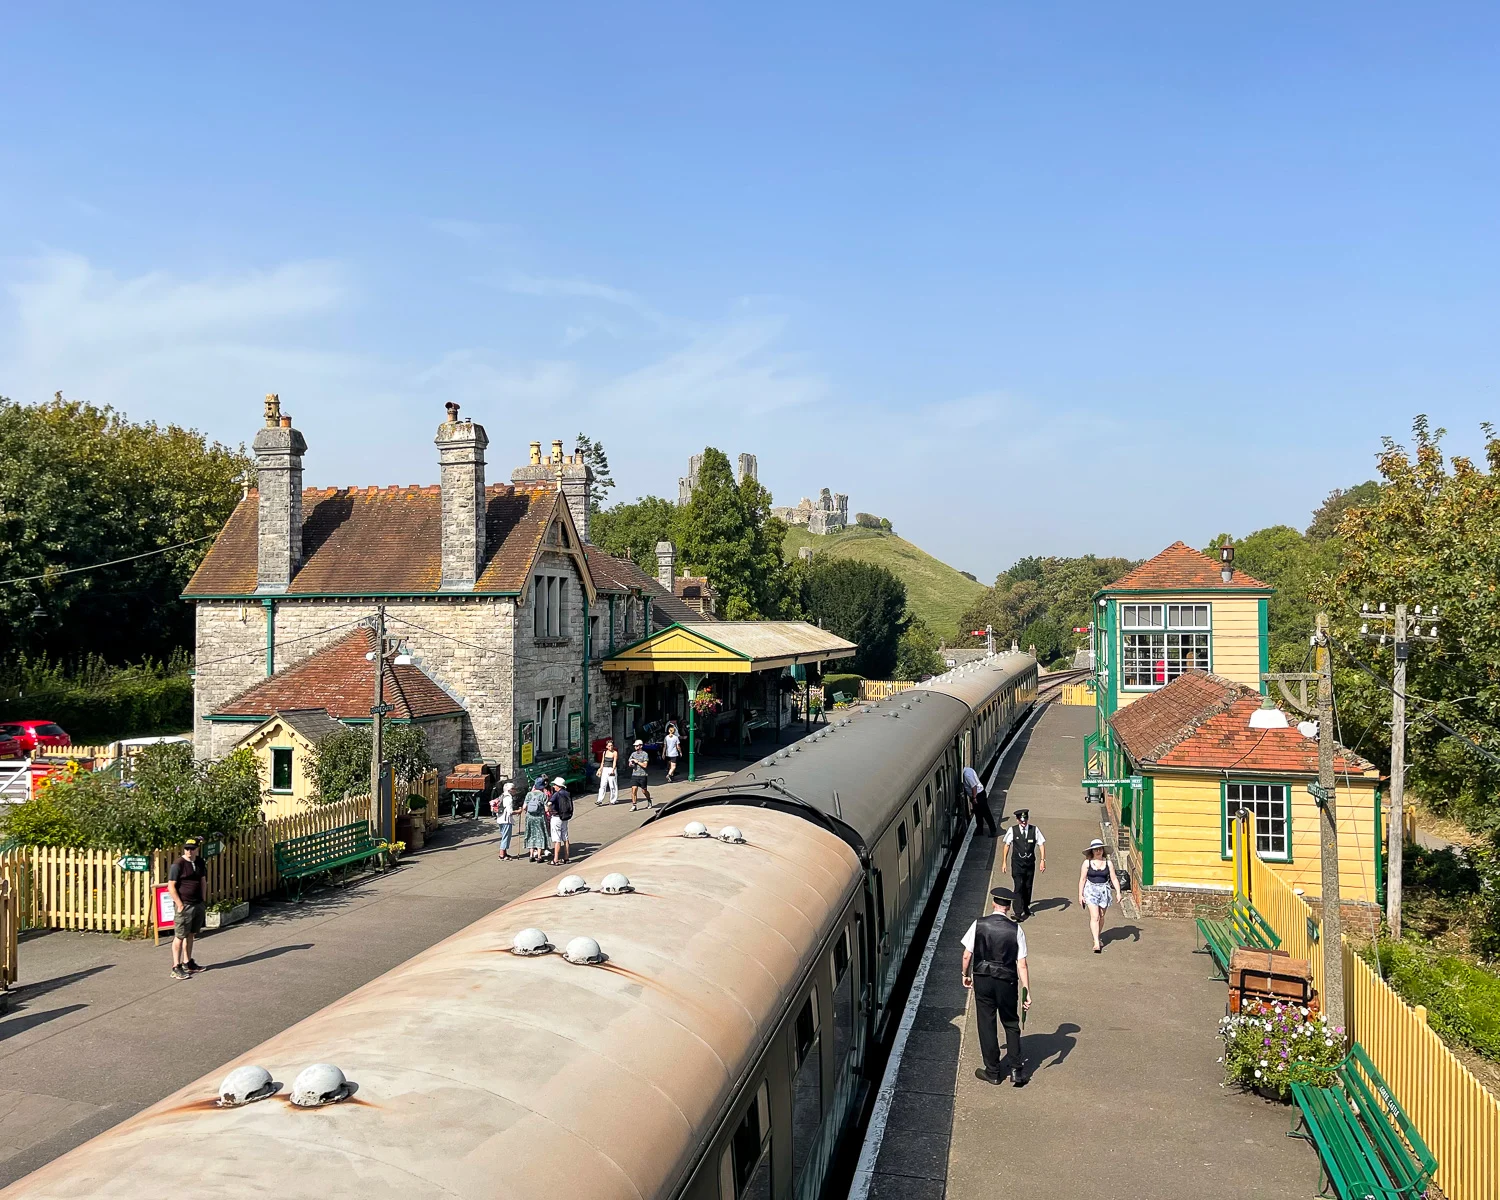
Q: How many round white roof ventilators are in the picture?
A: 8